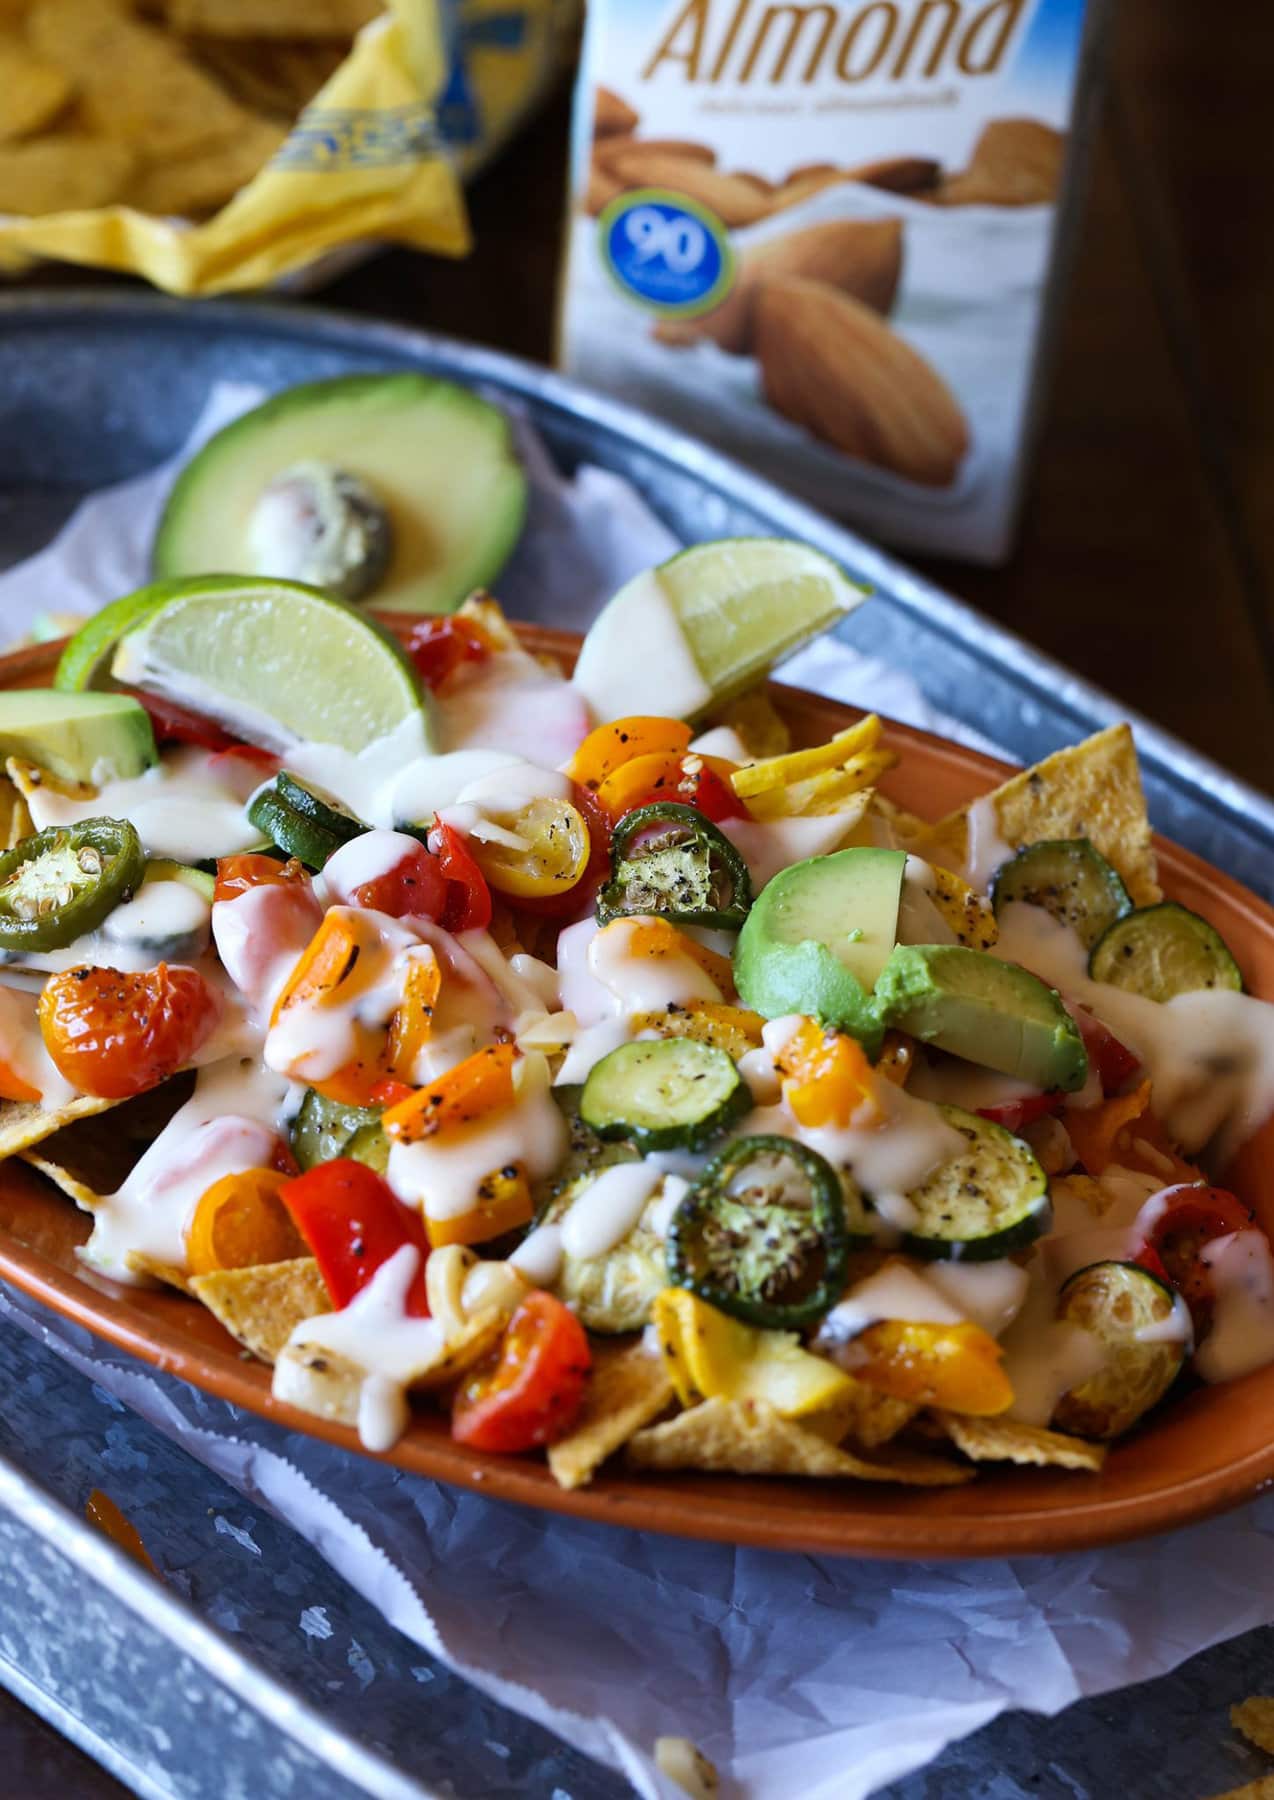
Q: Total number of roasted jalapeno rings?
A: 3